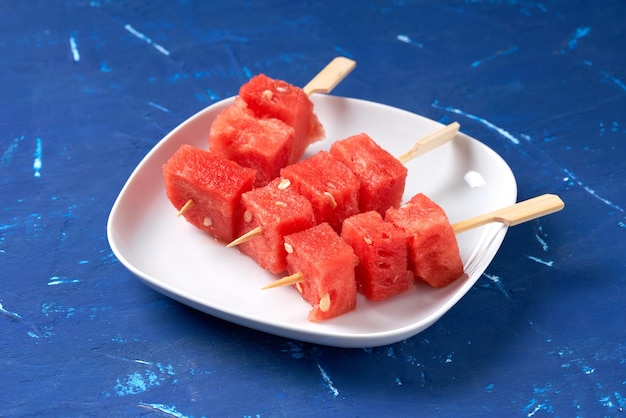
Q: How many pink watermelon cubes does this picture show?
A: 9